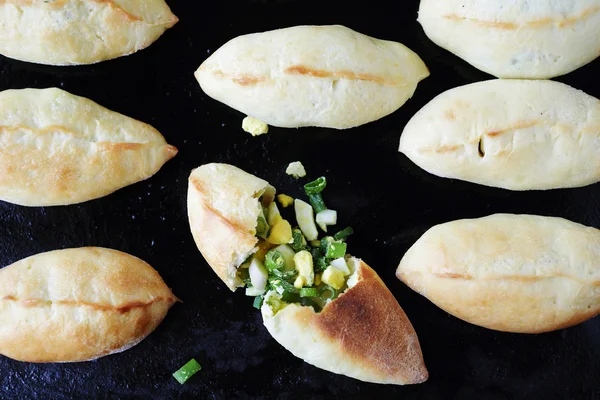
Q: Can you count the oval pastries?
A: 8